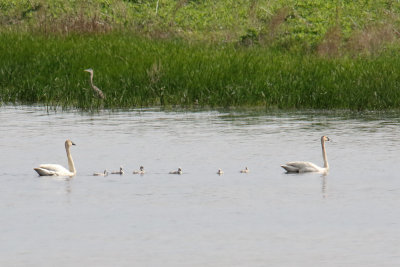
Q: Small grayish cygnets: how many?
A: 6